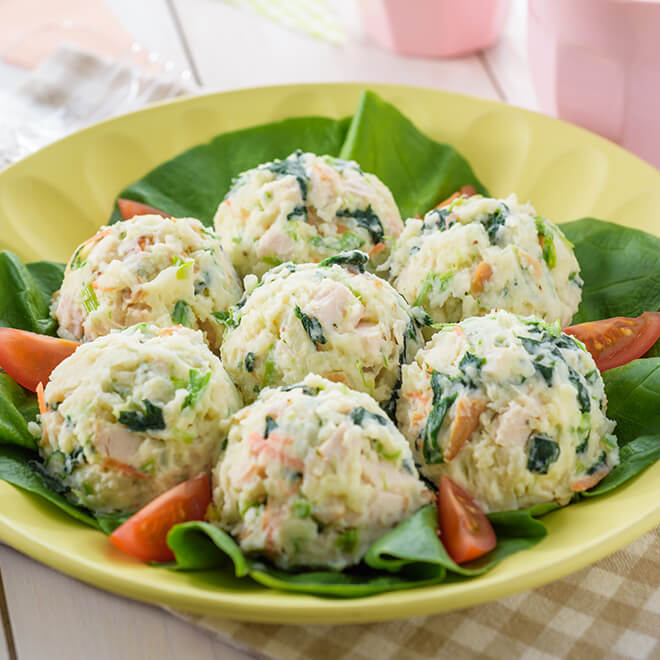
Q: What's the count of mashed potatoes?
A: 7